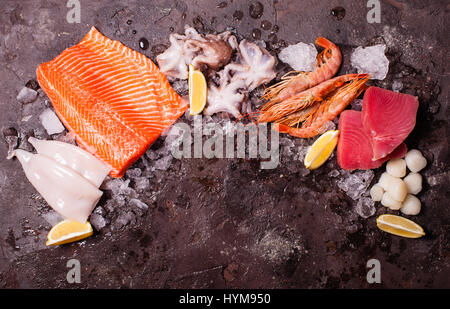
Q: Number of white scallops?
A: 8